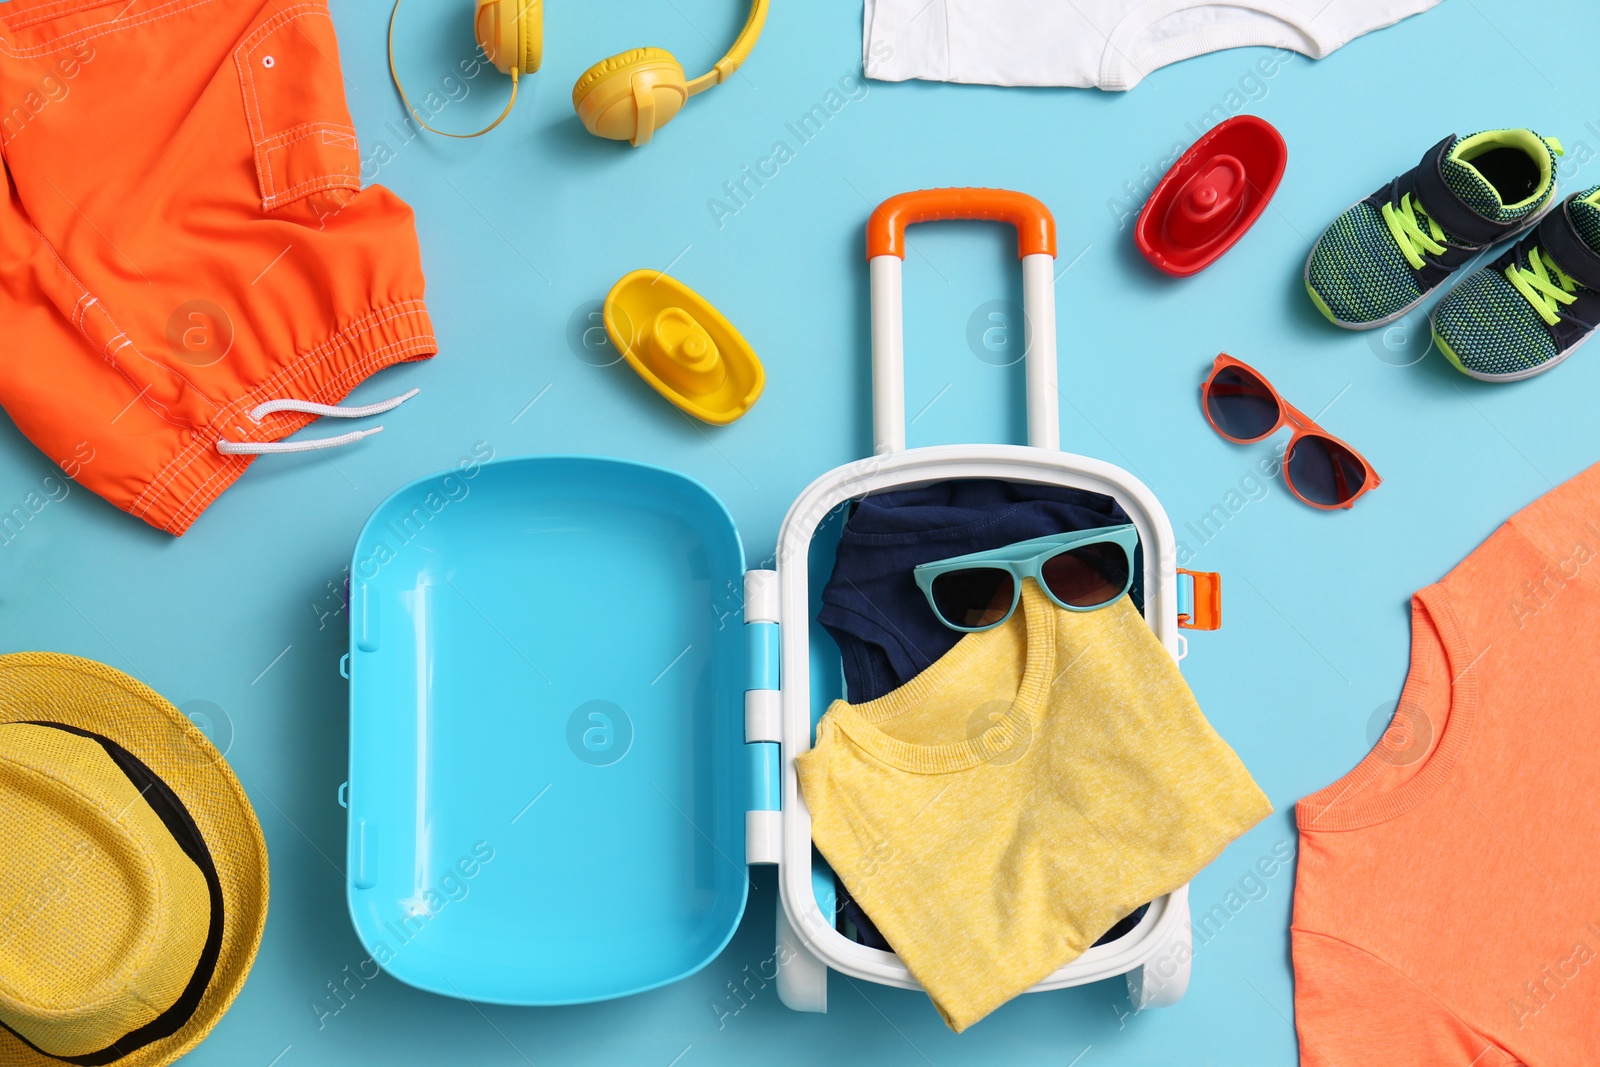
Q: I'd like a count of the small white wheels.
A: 2